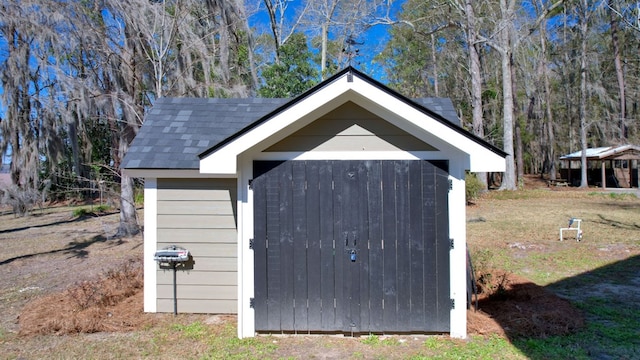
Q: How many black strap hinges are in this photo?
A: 6